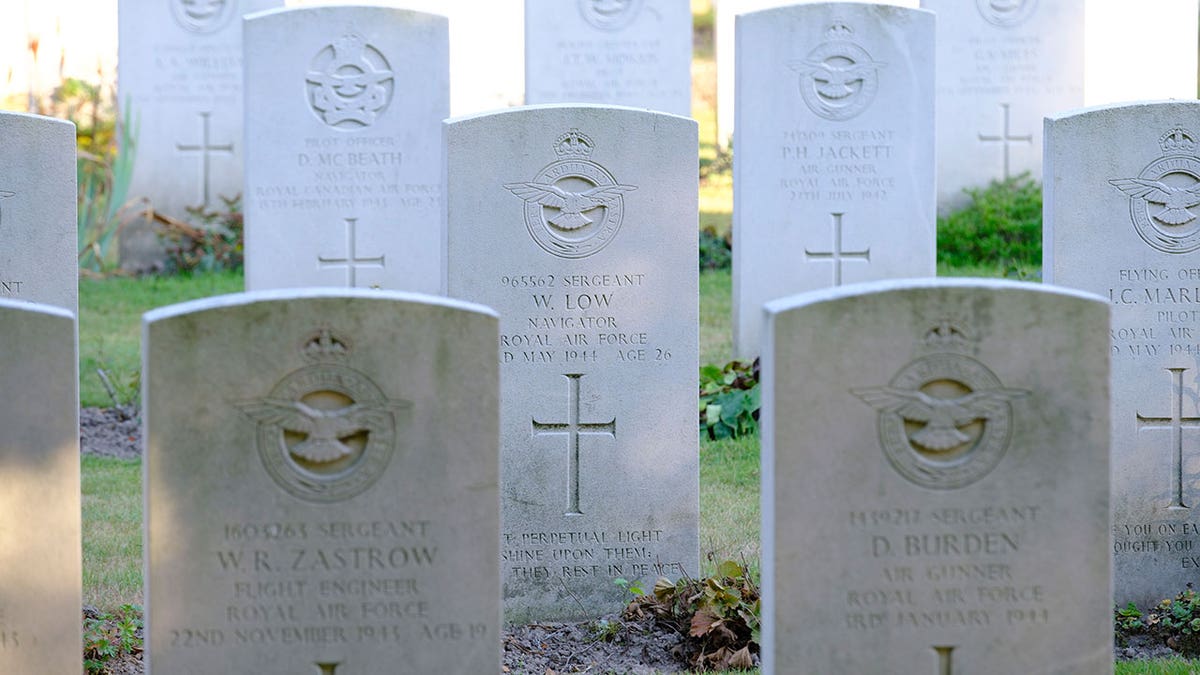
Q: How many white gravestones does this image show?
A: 11